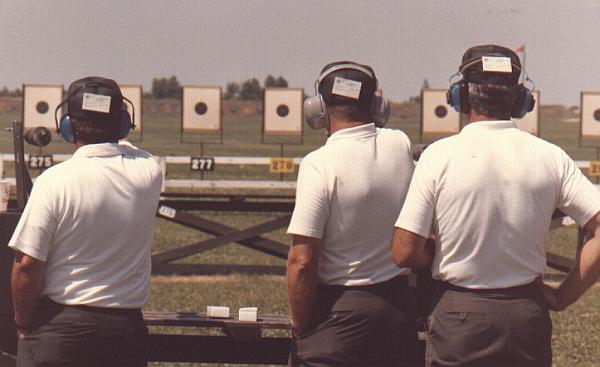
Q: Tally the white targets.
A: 7